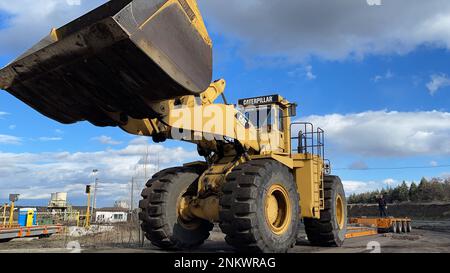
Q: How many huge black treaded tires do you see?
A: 3